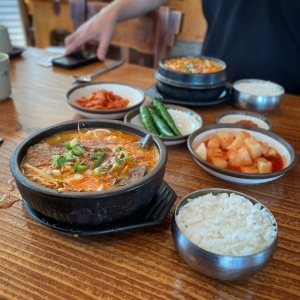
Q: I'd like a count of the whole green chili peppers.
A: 3